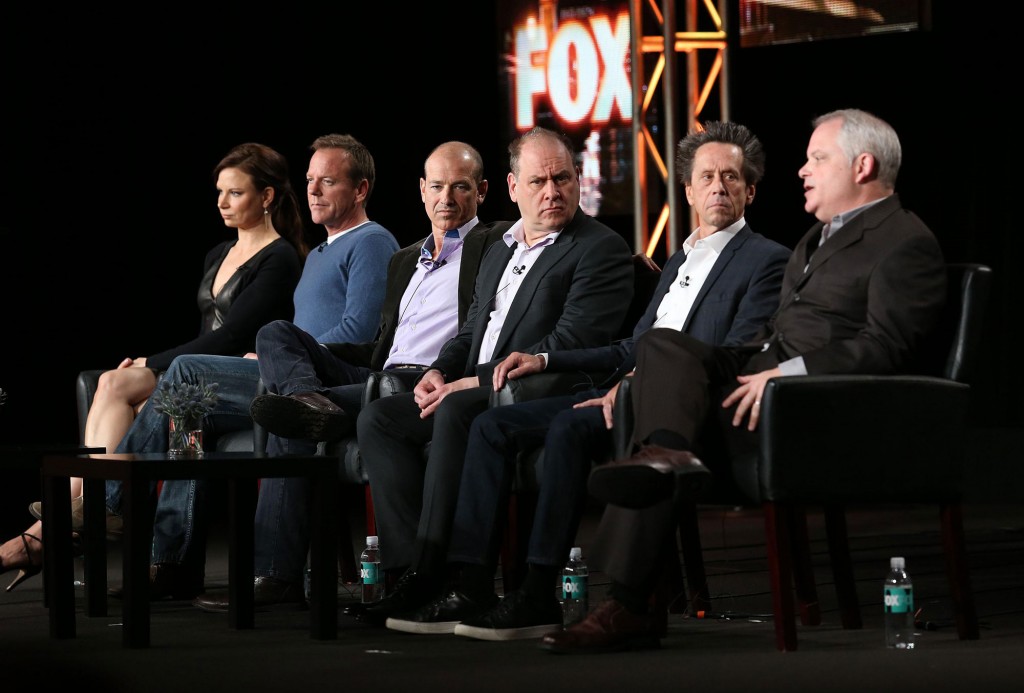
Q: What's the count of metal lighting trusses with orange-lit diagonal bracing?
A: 1